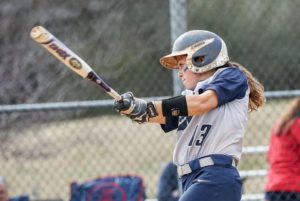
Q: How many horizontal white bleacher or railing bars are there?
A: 3